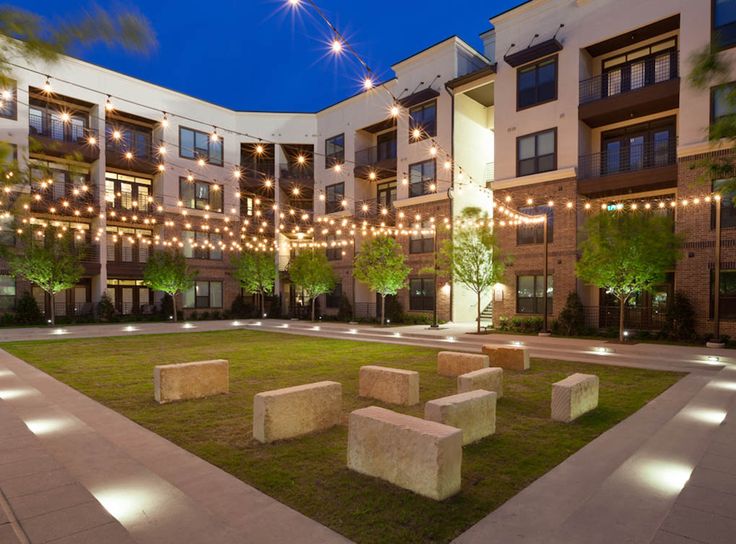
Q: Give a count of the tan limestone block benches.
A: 9